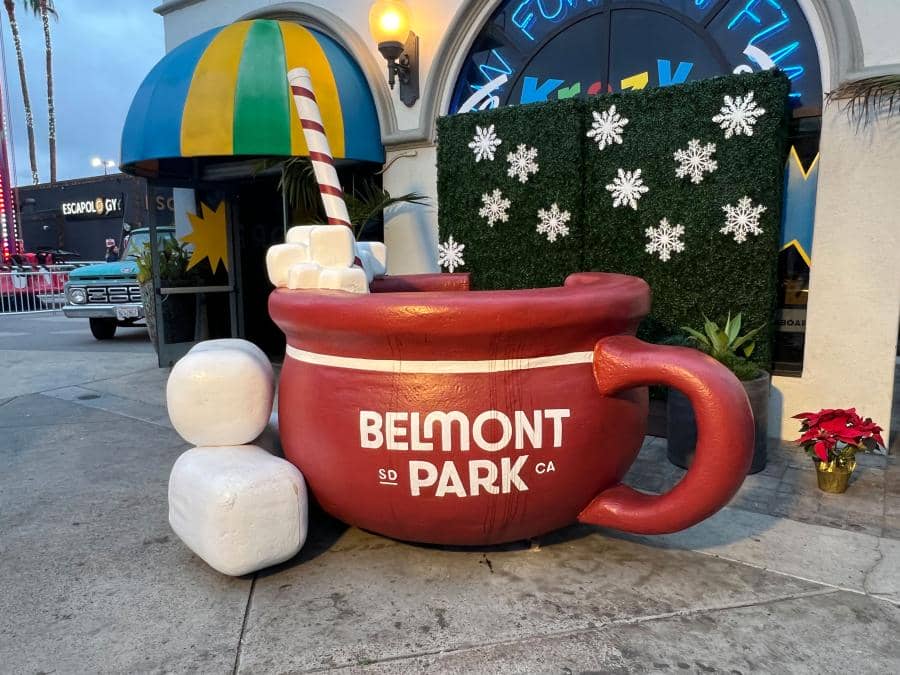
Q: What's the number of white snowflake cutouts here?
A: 11